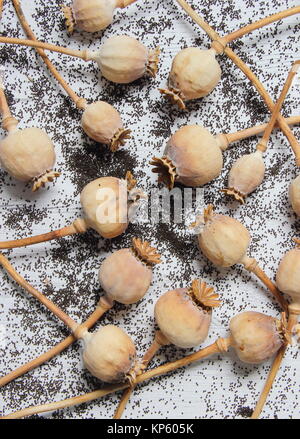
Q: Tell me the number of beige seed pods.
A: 15